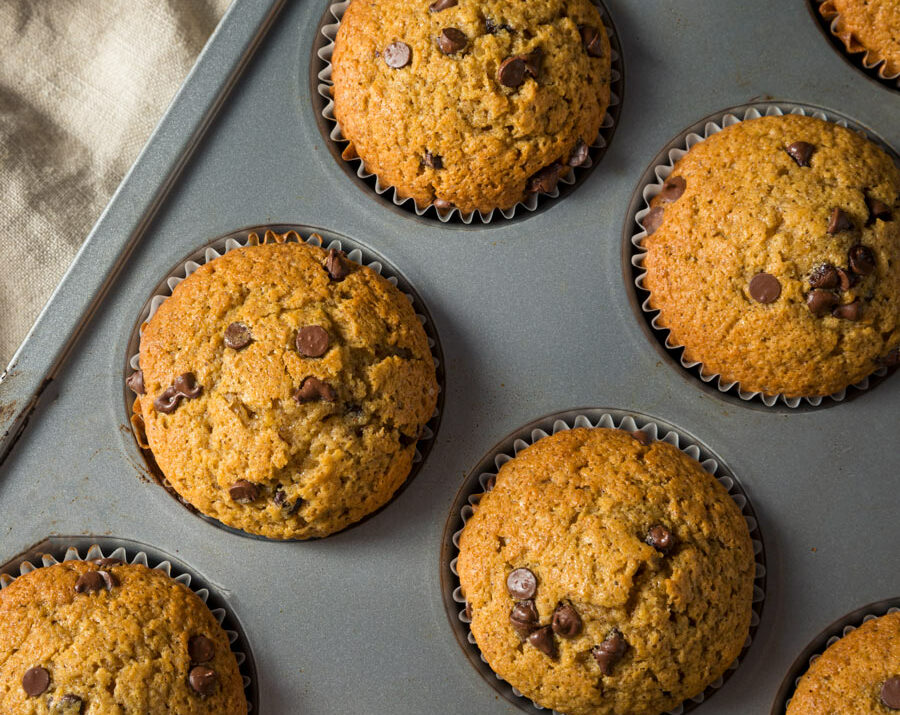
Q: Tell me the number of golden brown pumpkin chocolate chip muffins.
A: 7